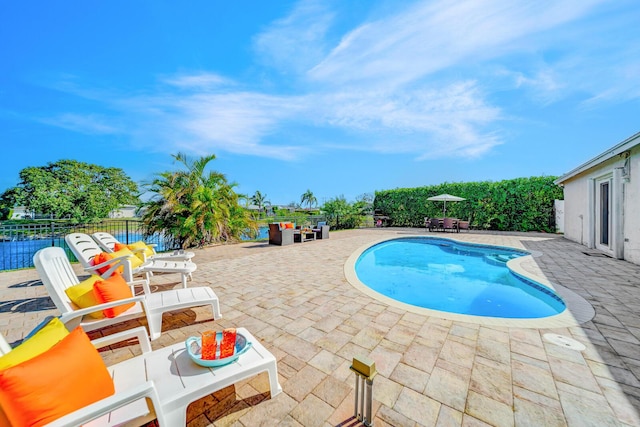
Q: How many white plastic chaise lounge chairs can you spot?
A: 4